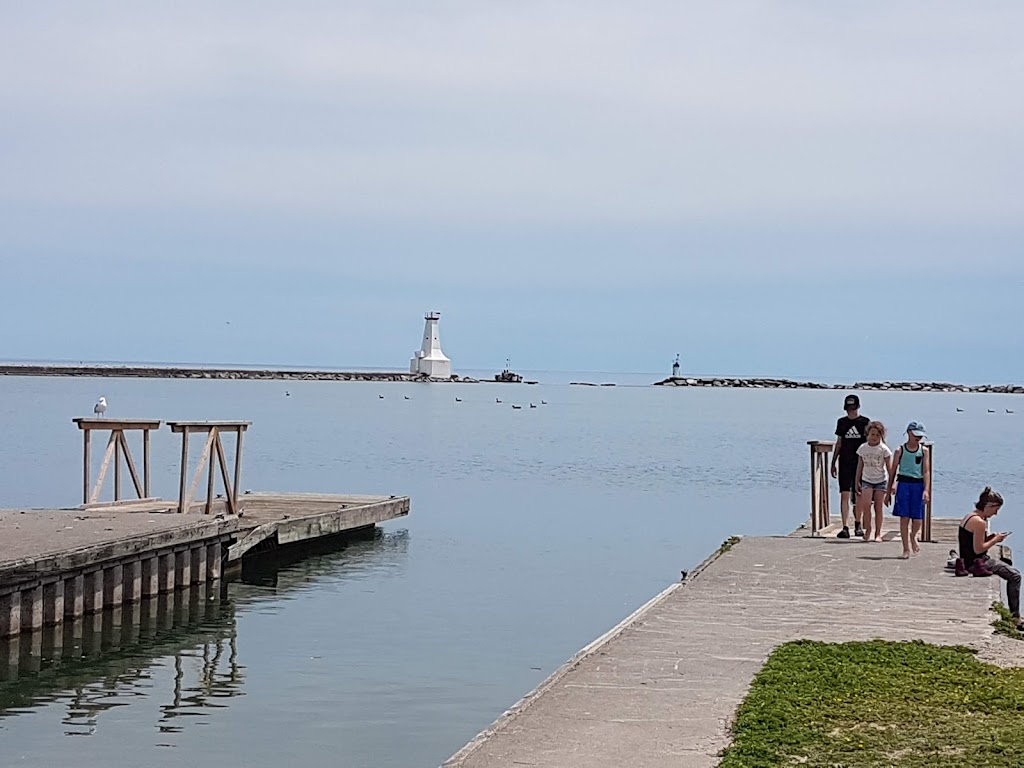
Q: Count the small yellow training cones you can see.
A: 0